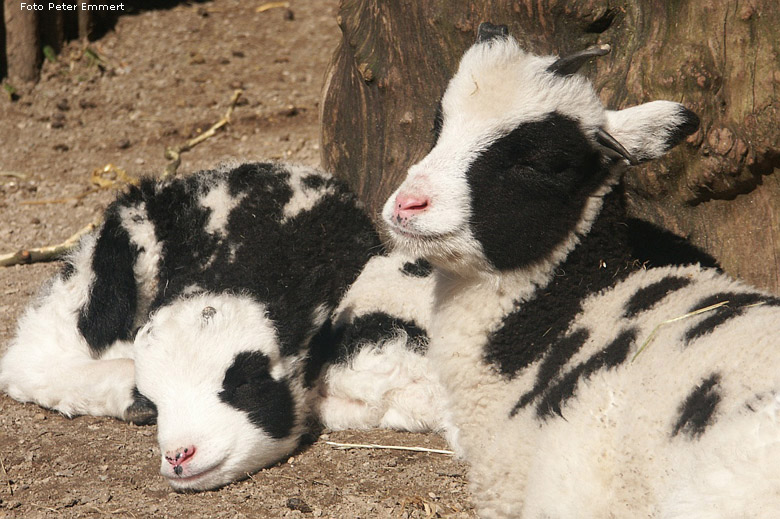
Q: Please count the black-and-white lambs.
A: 2